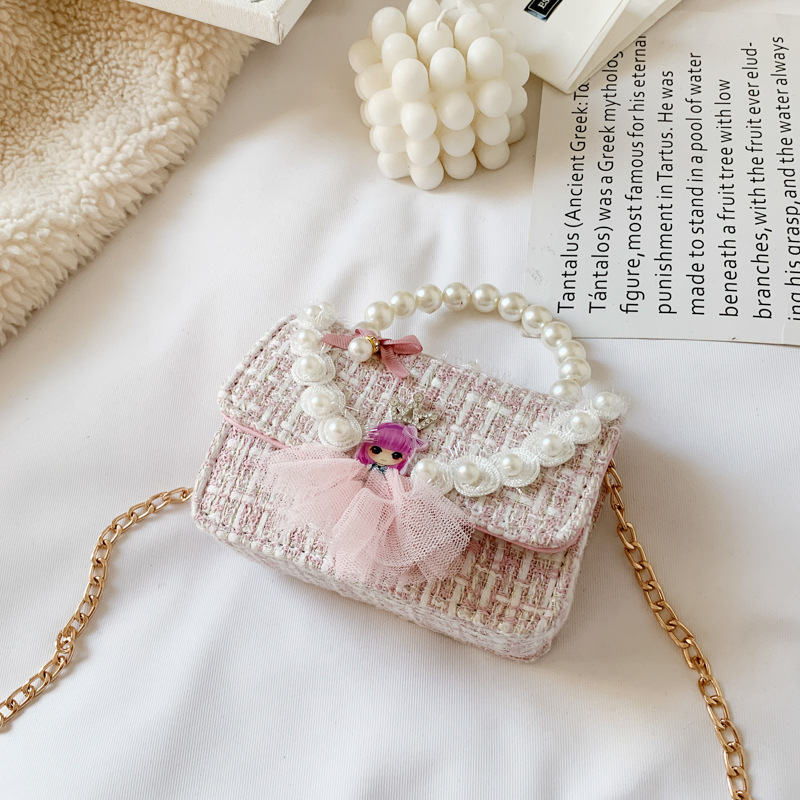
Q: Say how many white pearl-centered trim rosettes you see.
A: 11